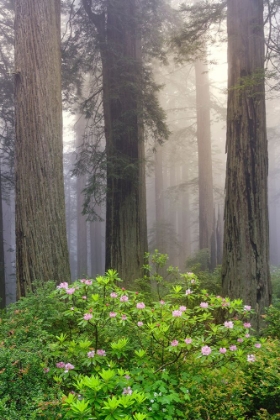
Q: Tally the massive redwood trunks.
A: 3